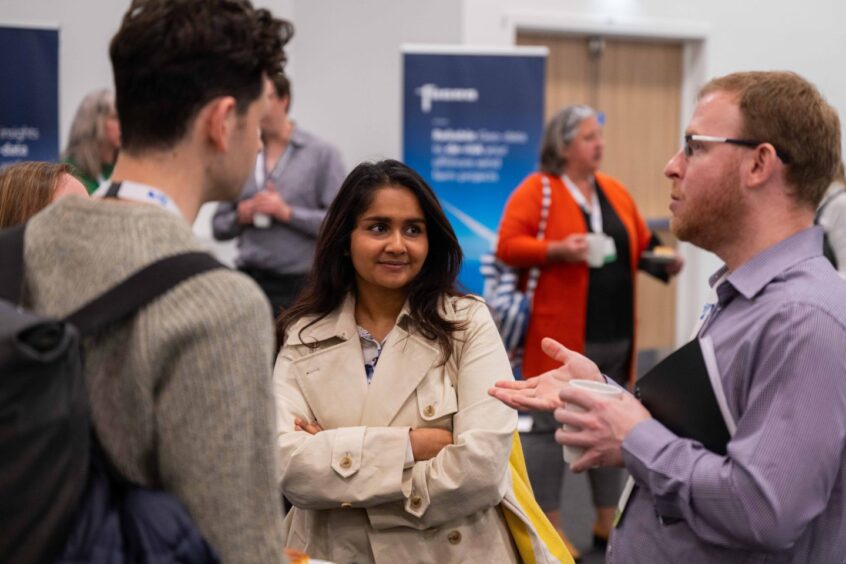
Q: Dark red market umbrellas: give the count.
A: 0